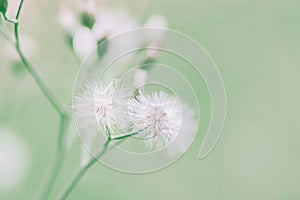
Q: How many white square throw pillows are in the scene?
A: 0